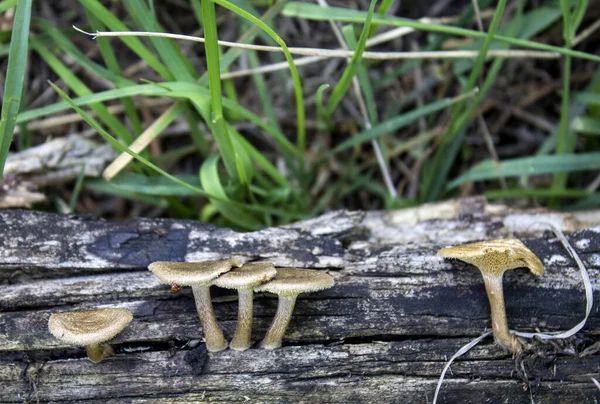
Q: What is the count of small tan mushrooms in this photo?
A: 5